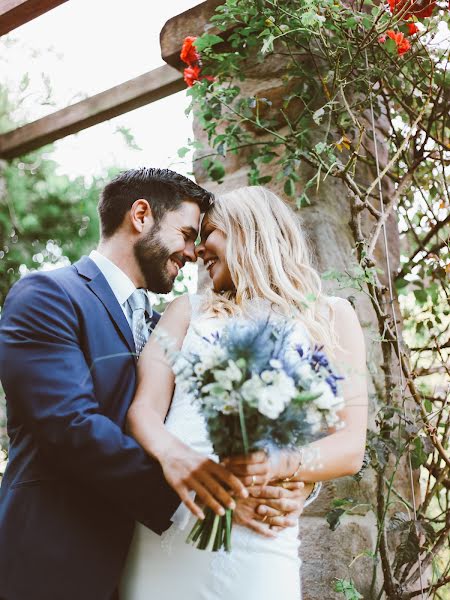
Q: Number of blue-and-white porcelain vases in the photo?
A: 0